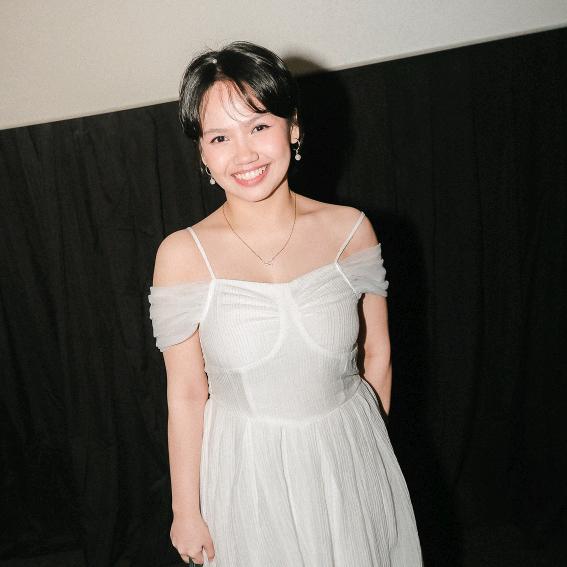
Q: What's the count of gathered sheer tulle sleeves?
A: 2